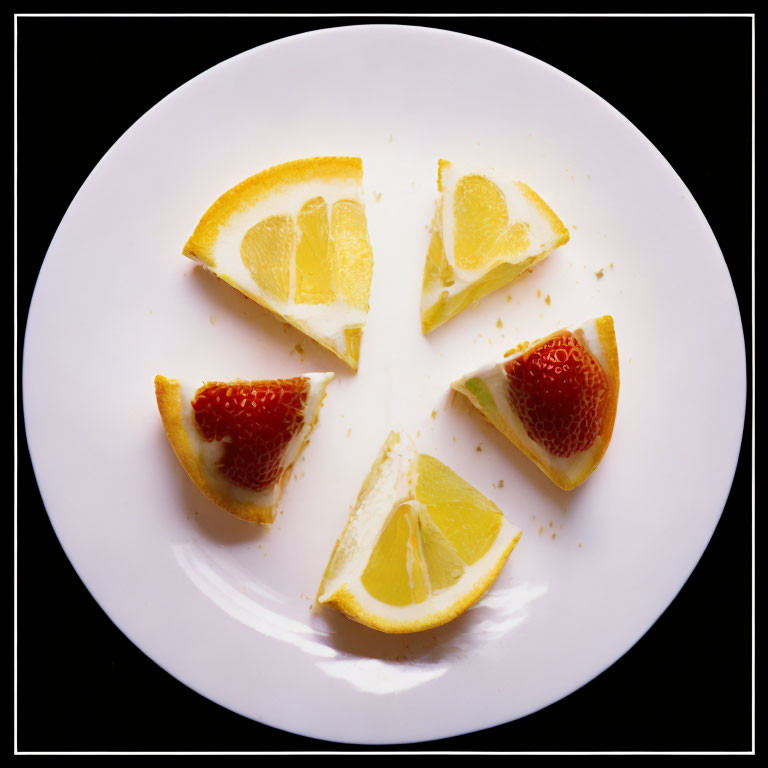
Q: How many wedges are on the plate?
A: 5